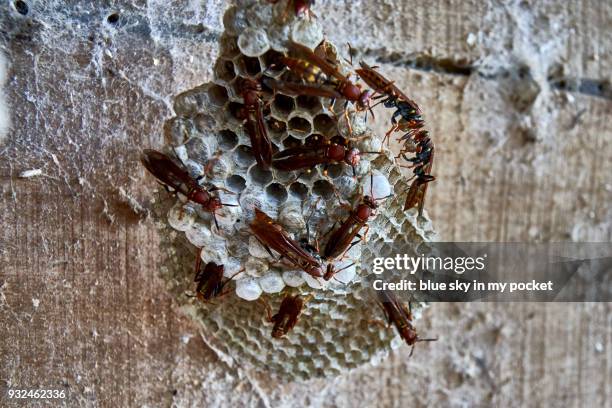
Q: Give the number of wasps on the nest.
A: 12